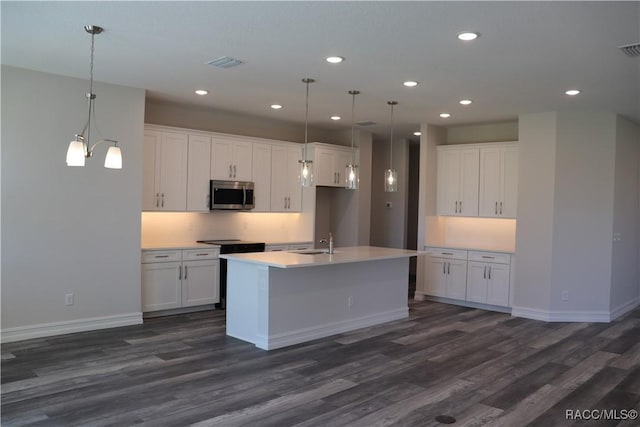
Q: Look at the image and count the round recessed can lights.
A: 10